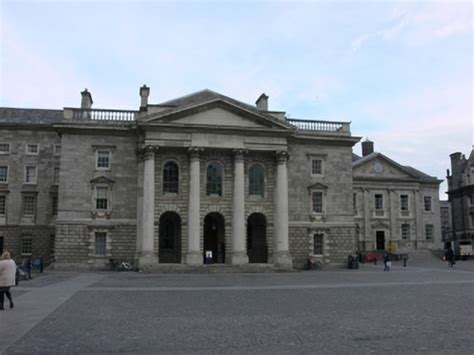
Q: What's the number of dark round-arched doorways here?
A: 3